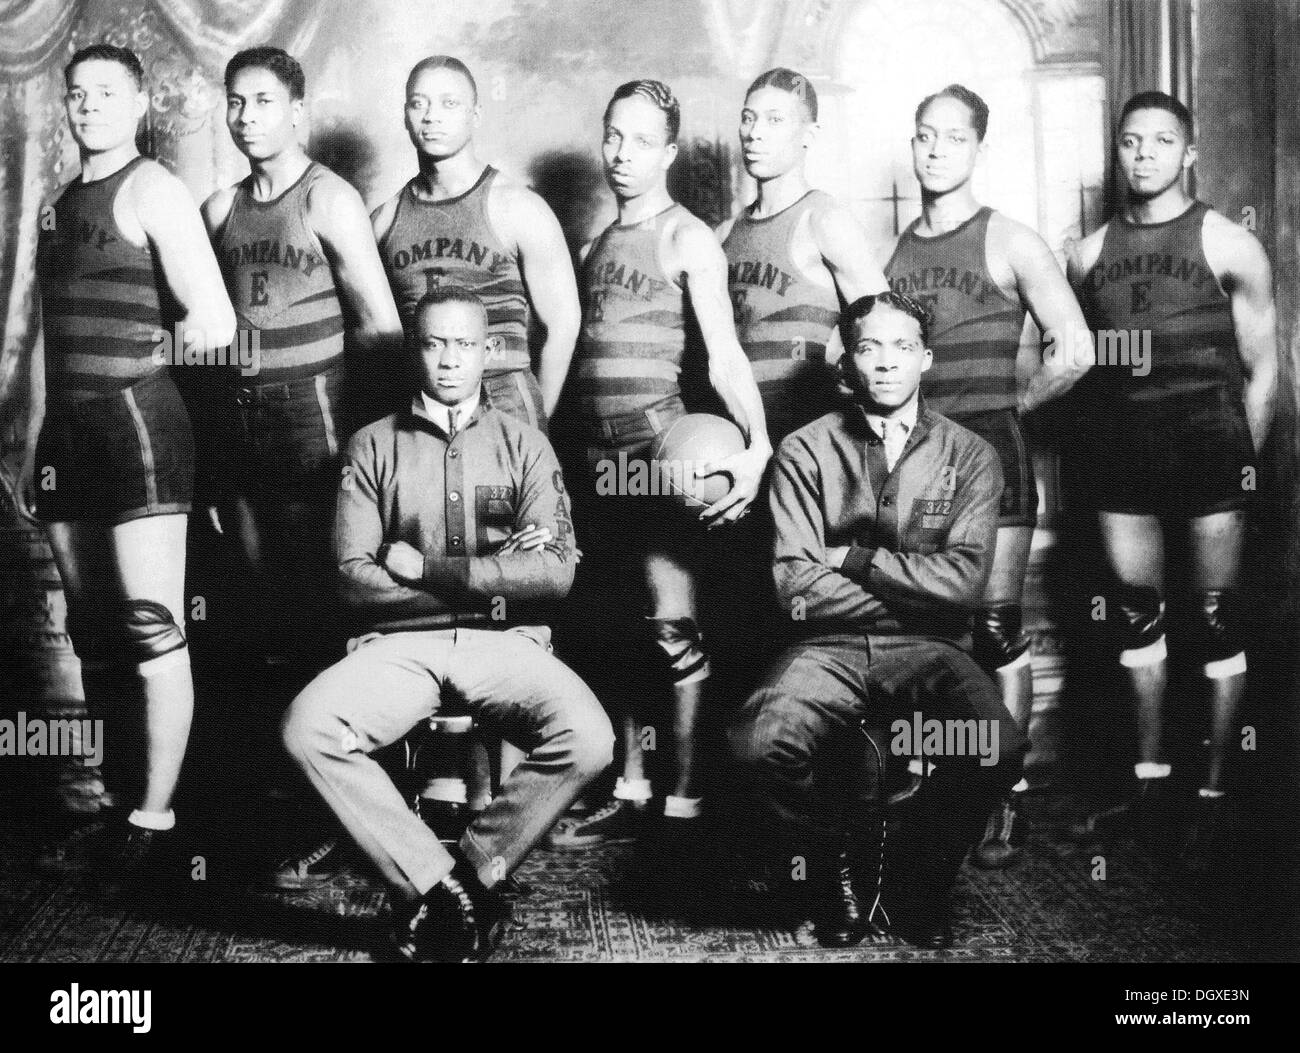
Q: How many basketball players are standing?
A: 7